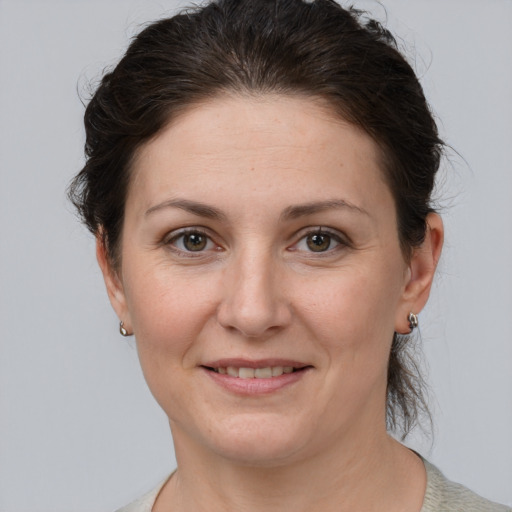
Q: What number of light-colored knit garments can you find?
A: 1